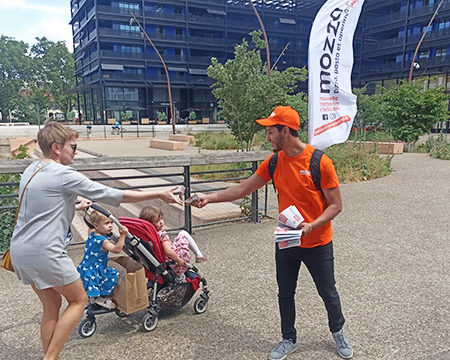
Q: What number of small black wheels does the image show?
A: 3